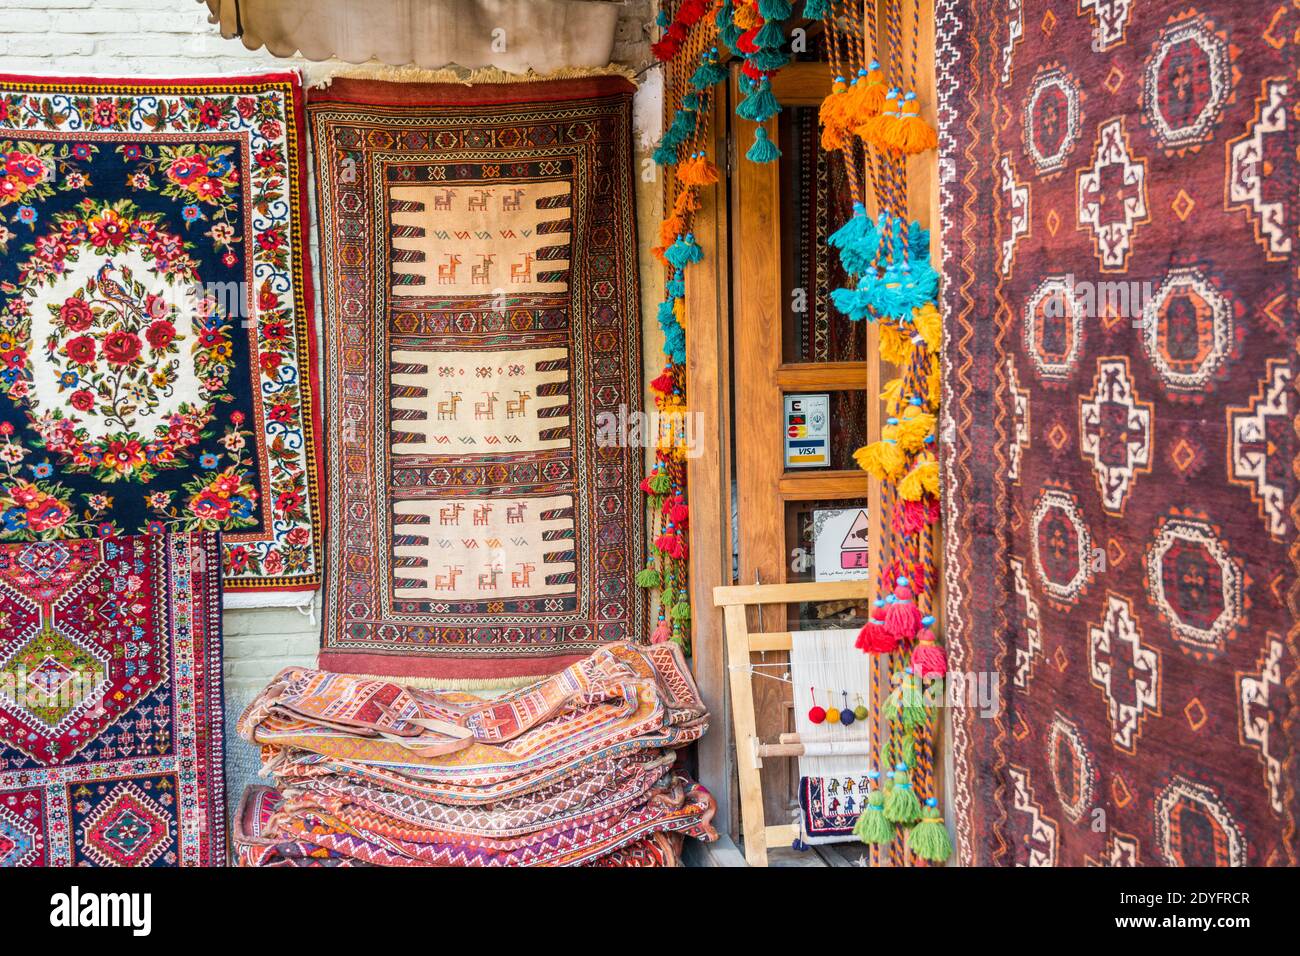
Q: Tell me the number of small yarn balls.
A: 4